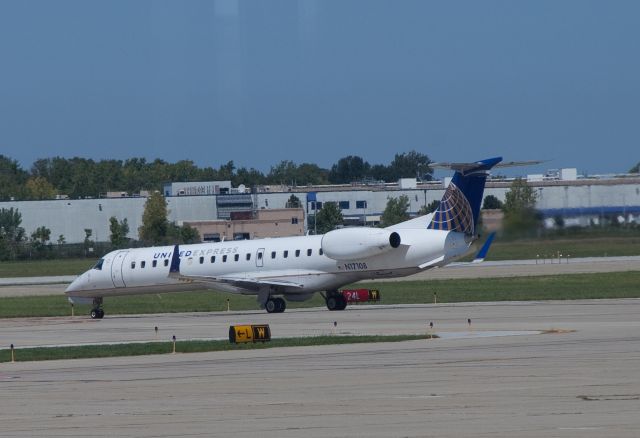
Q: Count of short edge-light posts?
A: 9